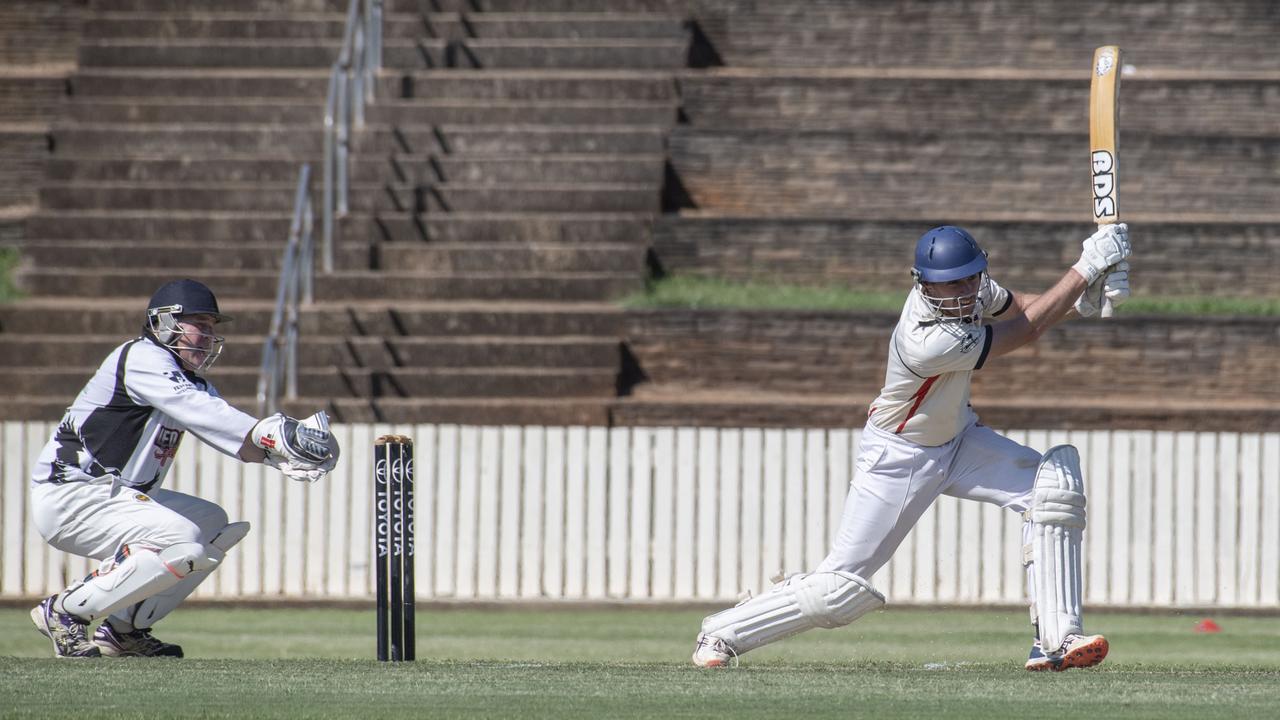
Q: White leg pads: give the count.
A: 4